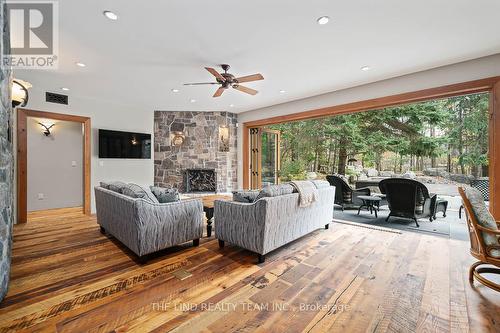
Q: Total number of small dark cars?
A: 0